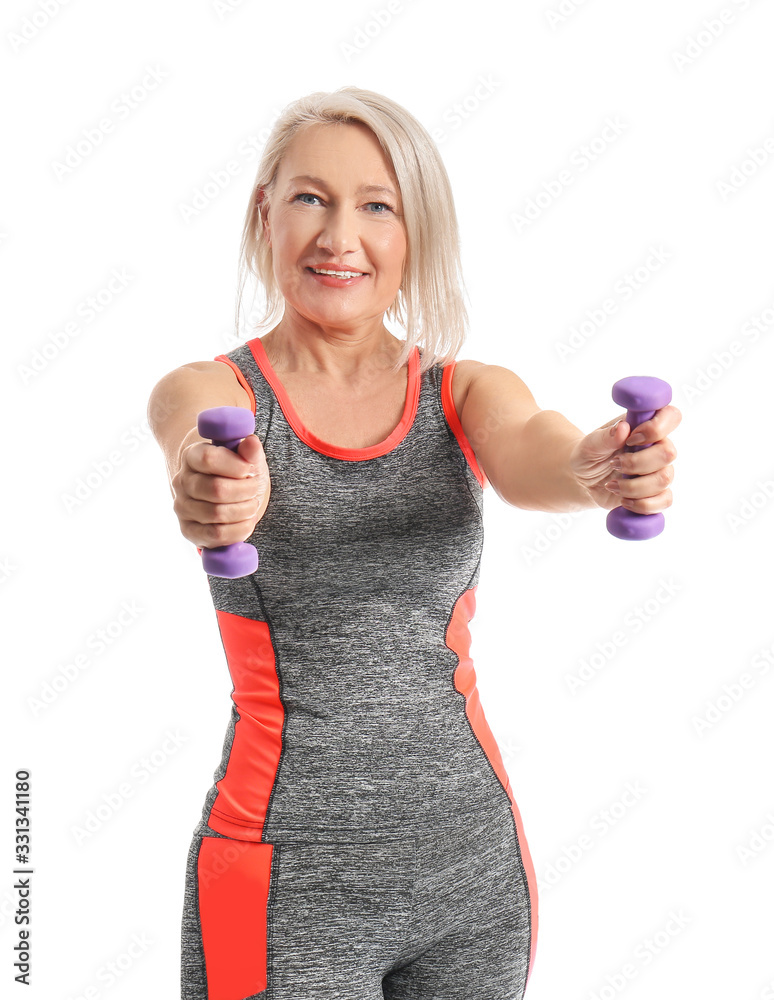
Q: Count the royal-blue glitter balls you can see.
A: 0